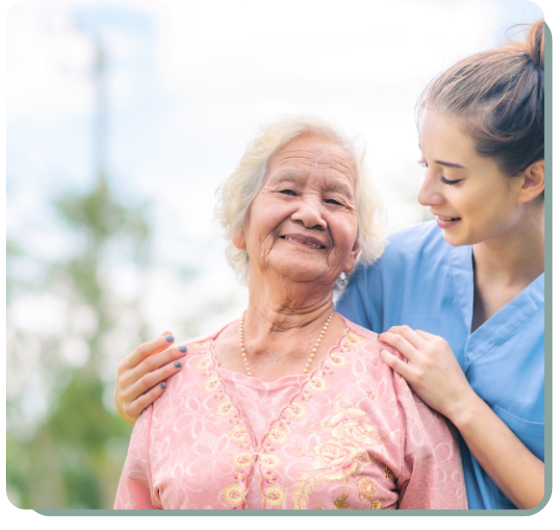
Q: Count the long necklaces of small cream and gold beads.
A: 1